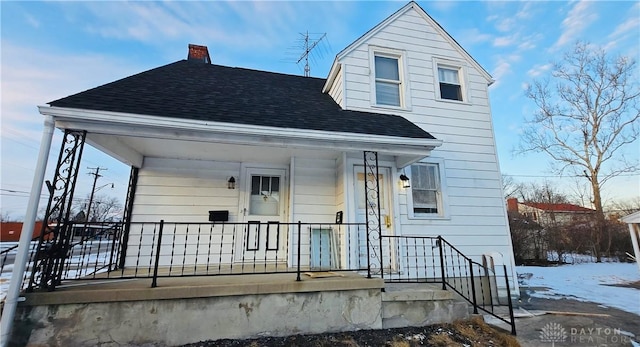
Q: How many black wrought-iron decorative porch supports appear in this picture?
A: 3